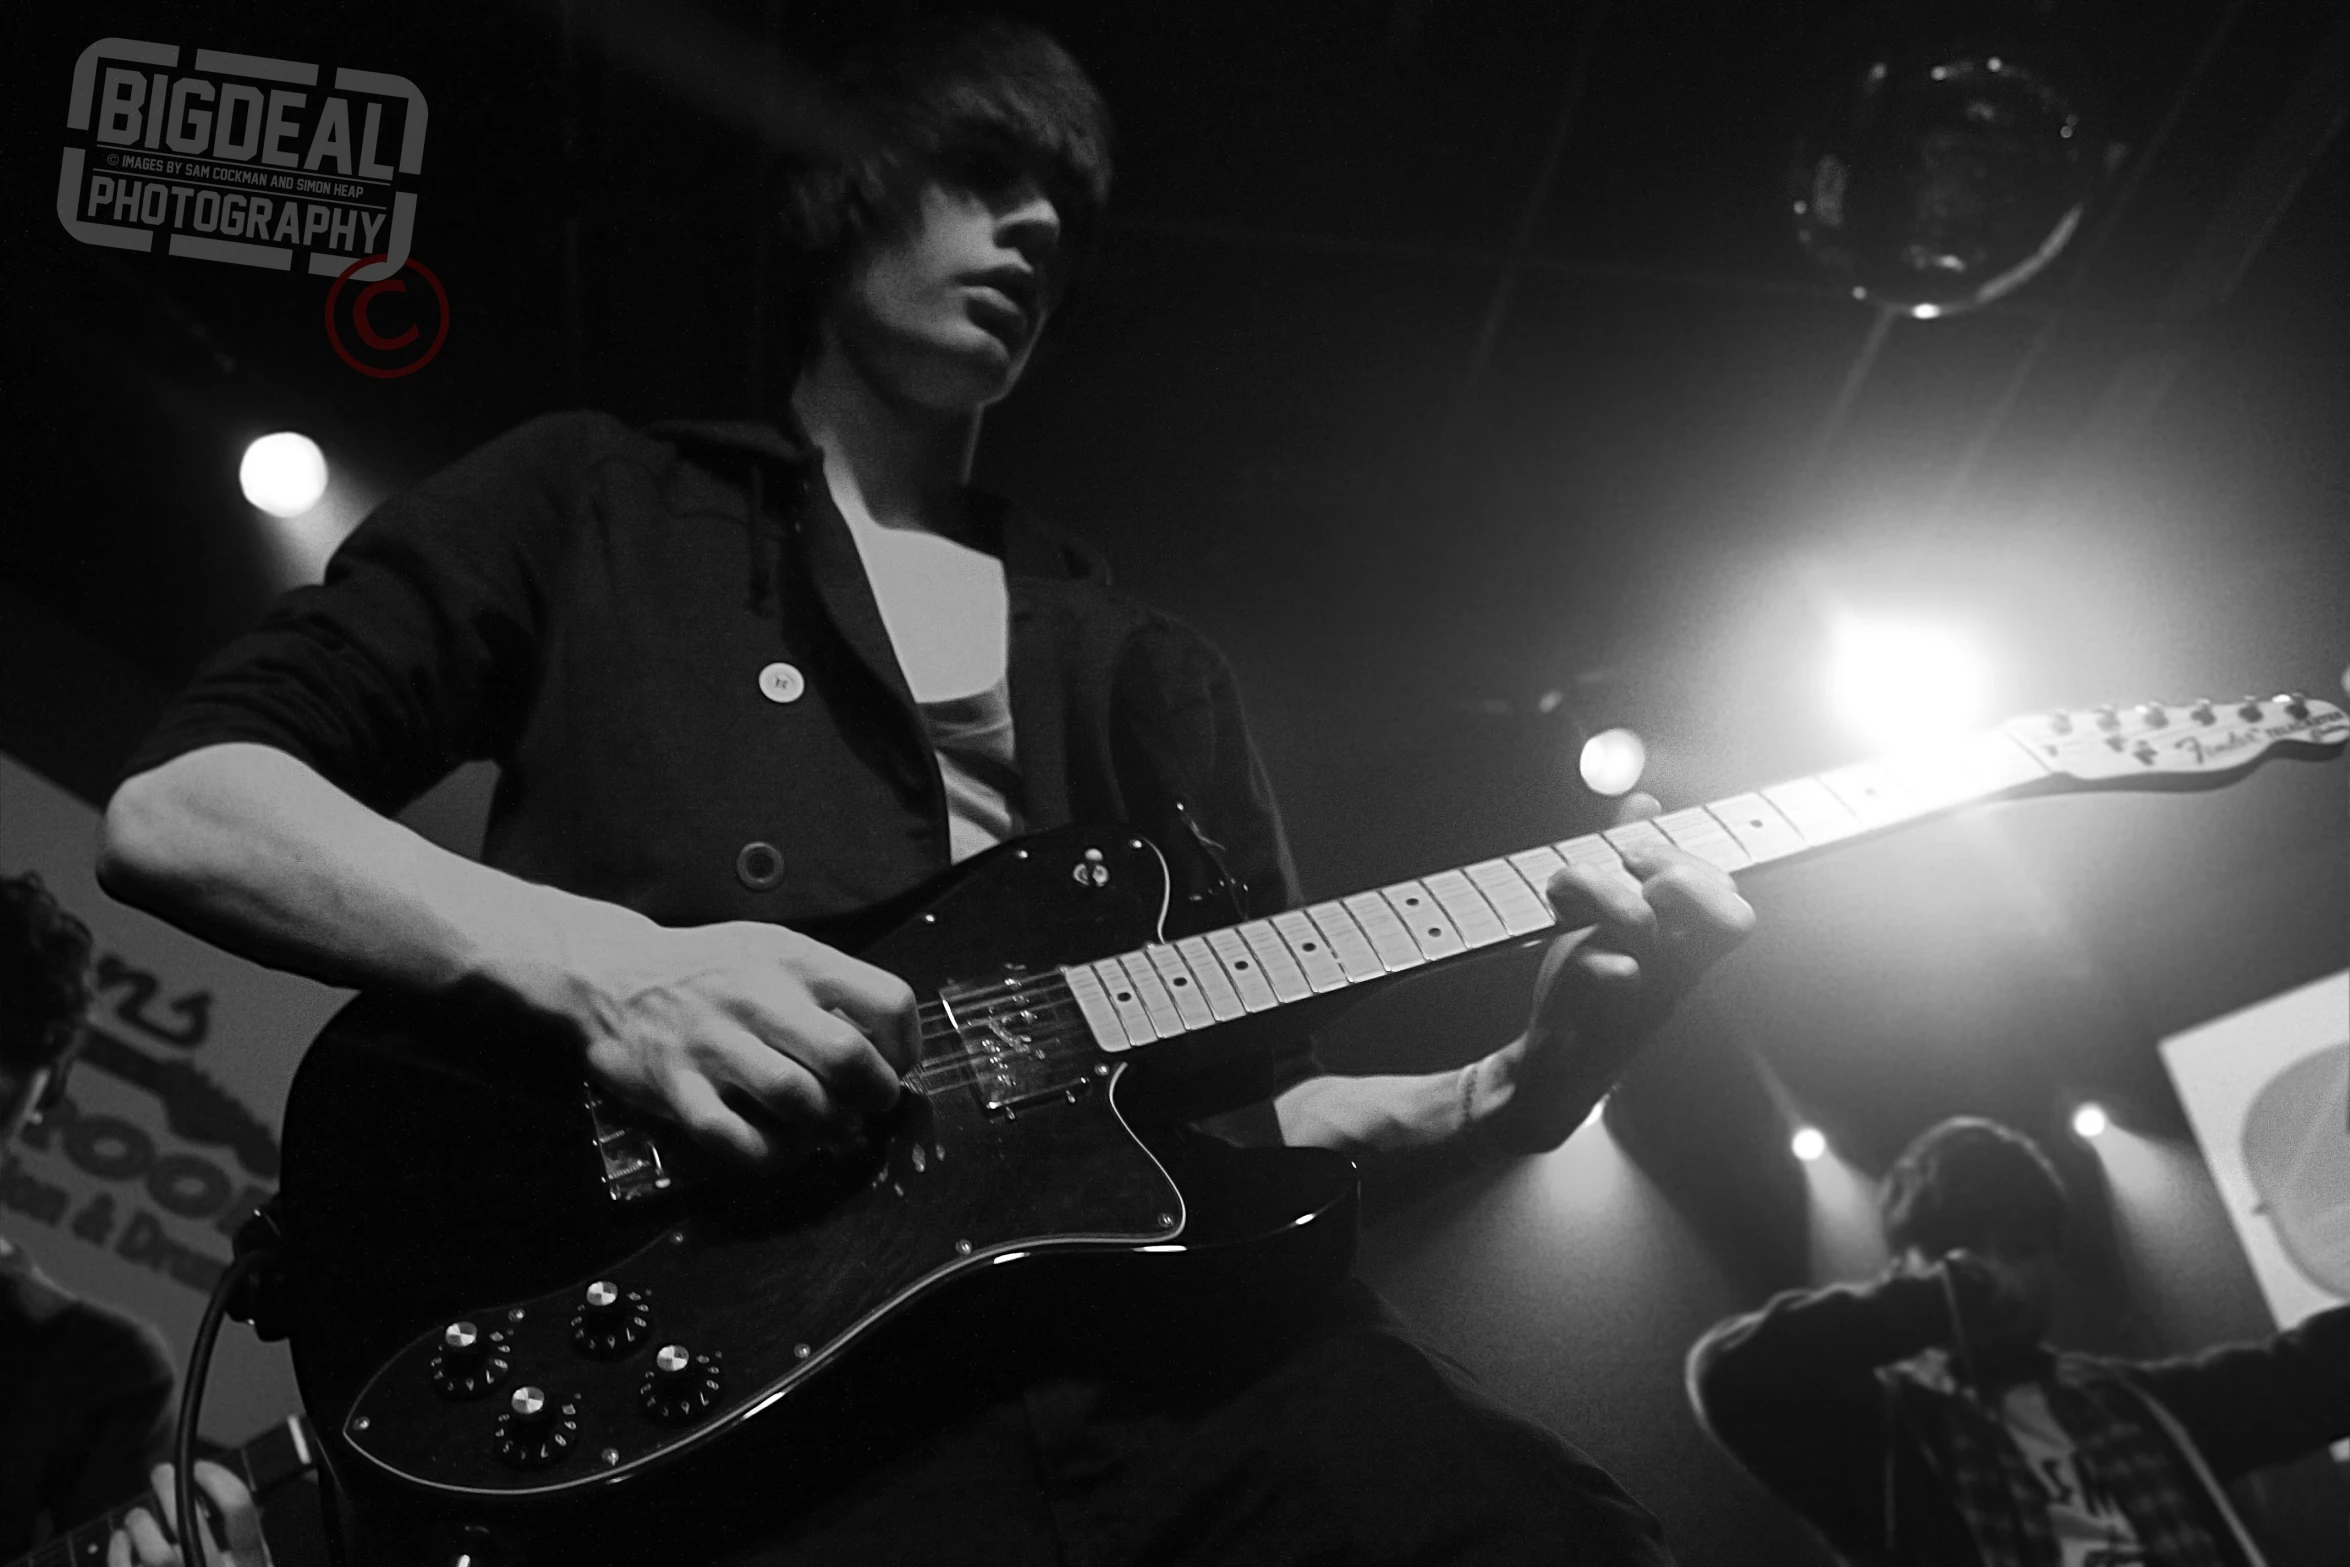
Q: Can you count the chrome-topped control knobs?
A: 4